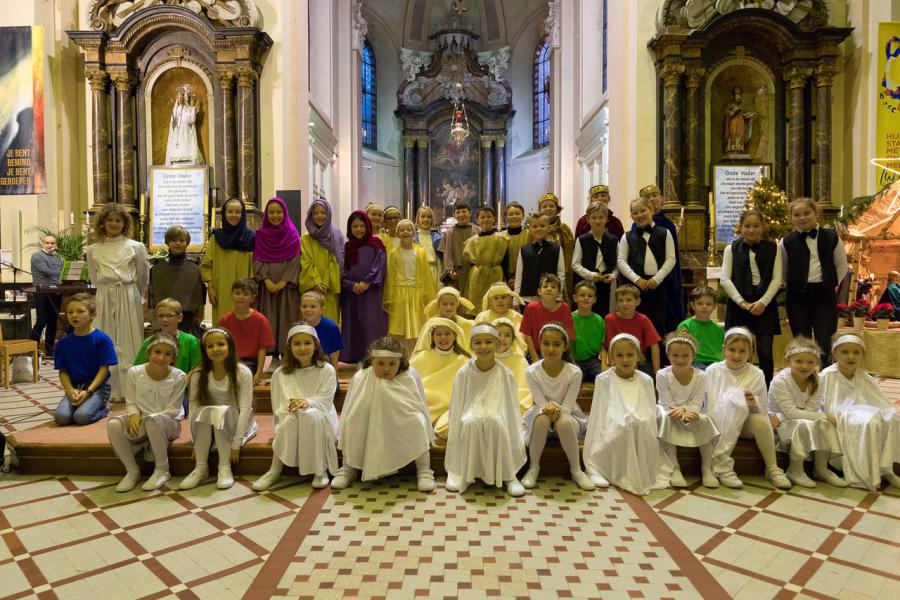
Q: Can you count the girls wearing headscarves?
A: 4